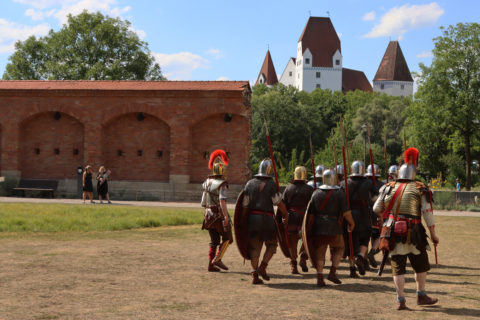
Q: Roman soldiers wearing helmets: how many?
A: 10